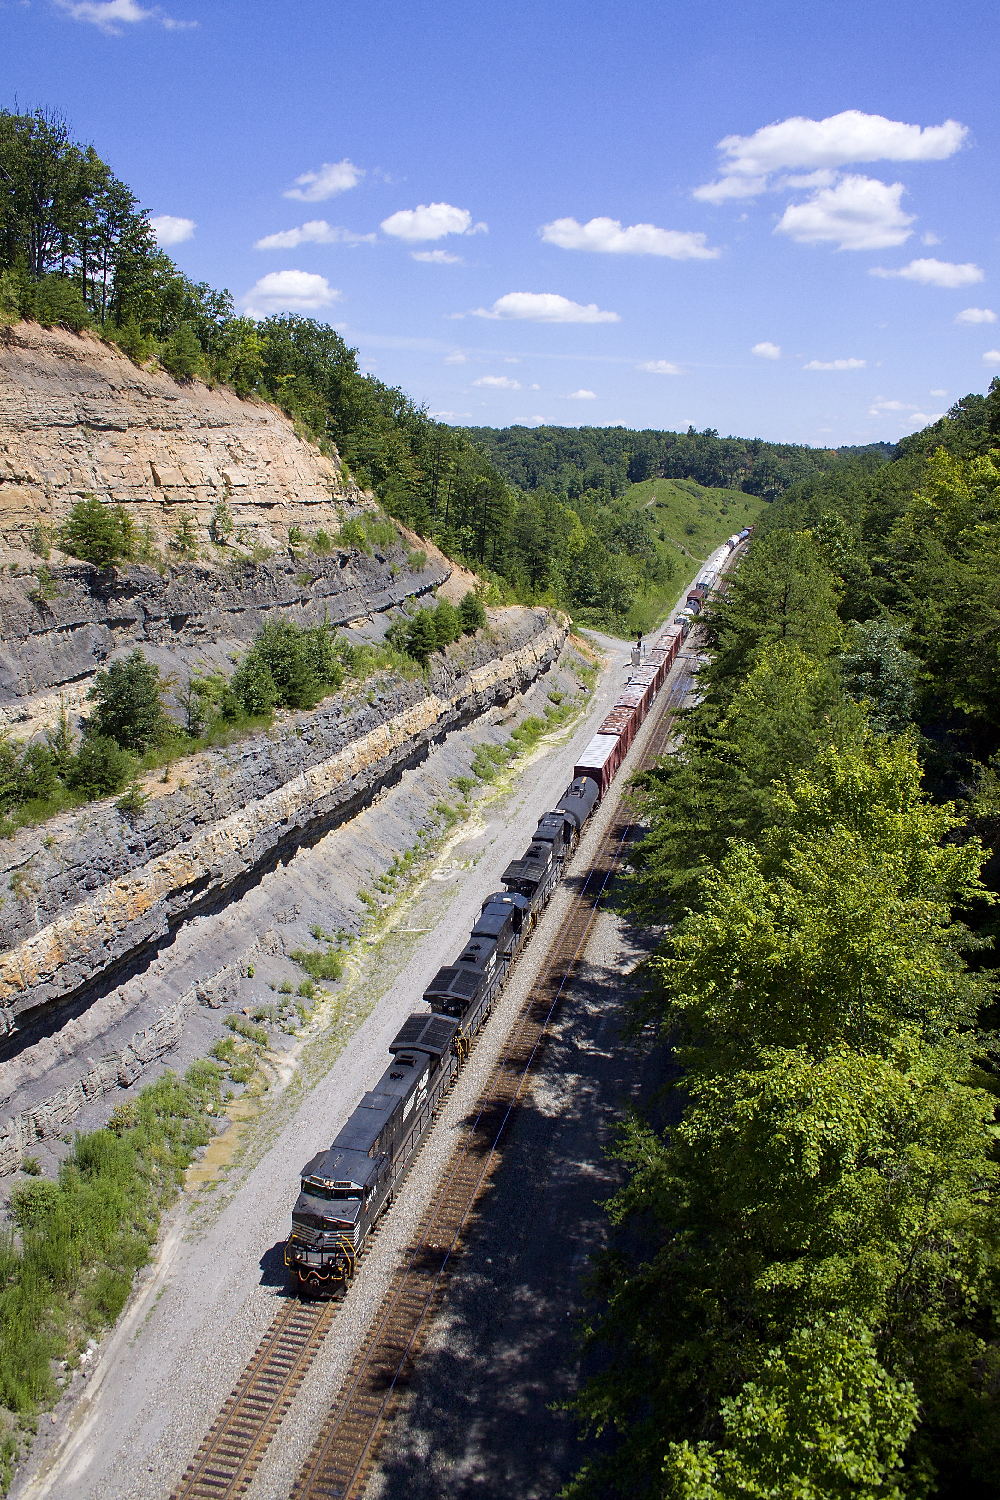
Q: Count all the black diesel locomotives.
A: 3